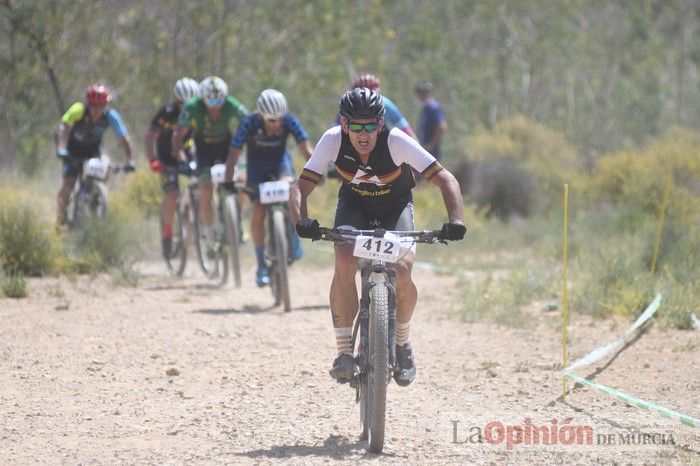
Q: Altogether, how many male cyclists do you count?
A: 6